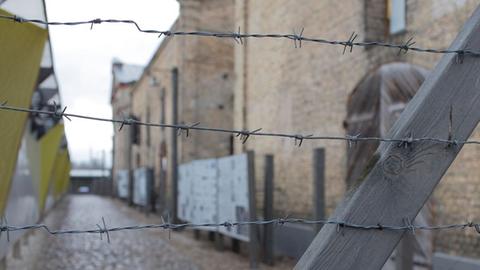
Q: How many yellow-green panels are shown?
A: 3